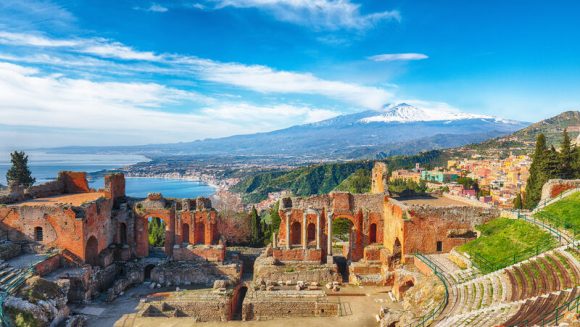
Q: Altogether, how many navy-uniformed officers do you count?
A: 0